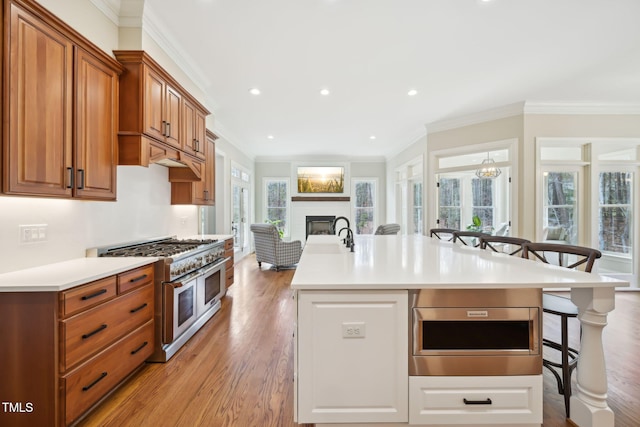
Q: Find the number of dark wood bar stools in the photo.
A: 4